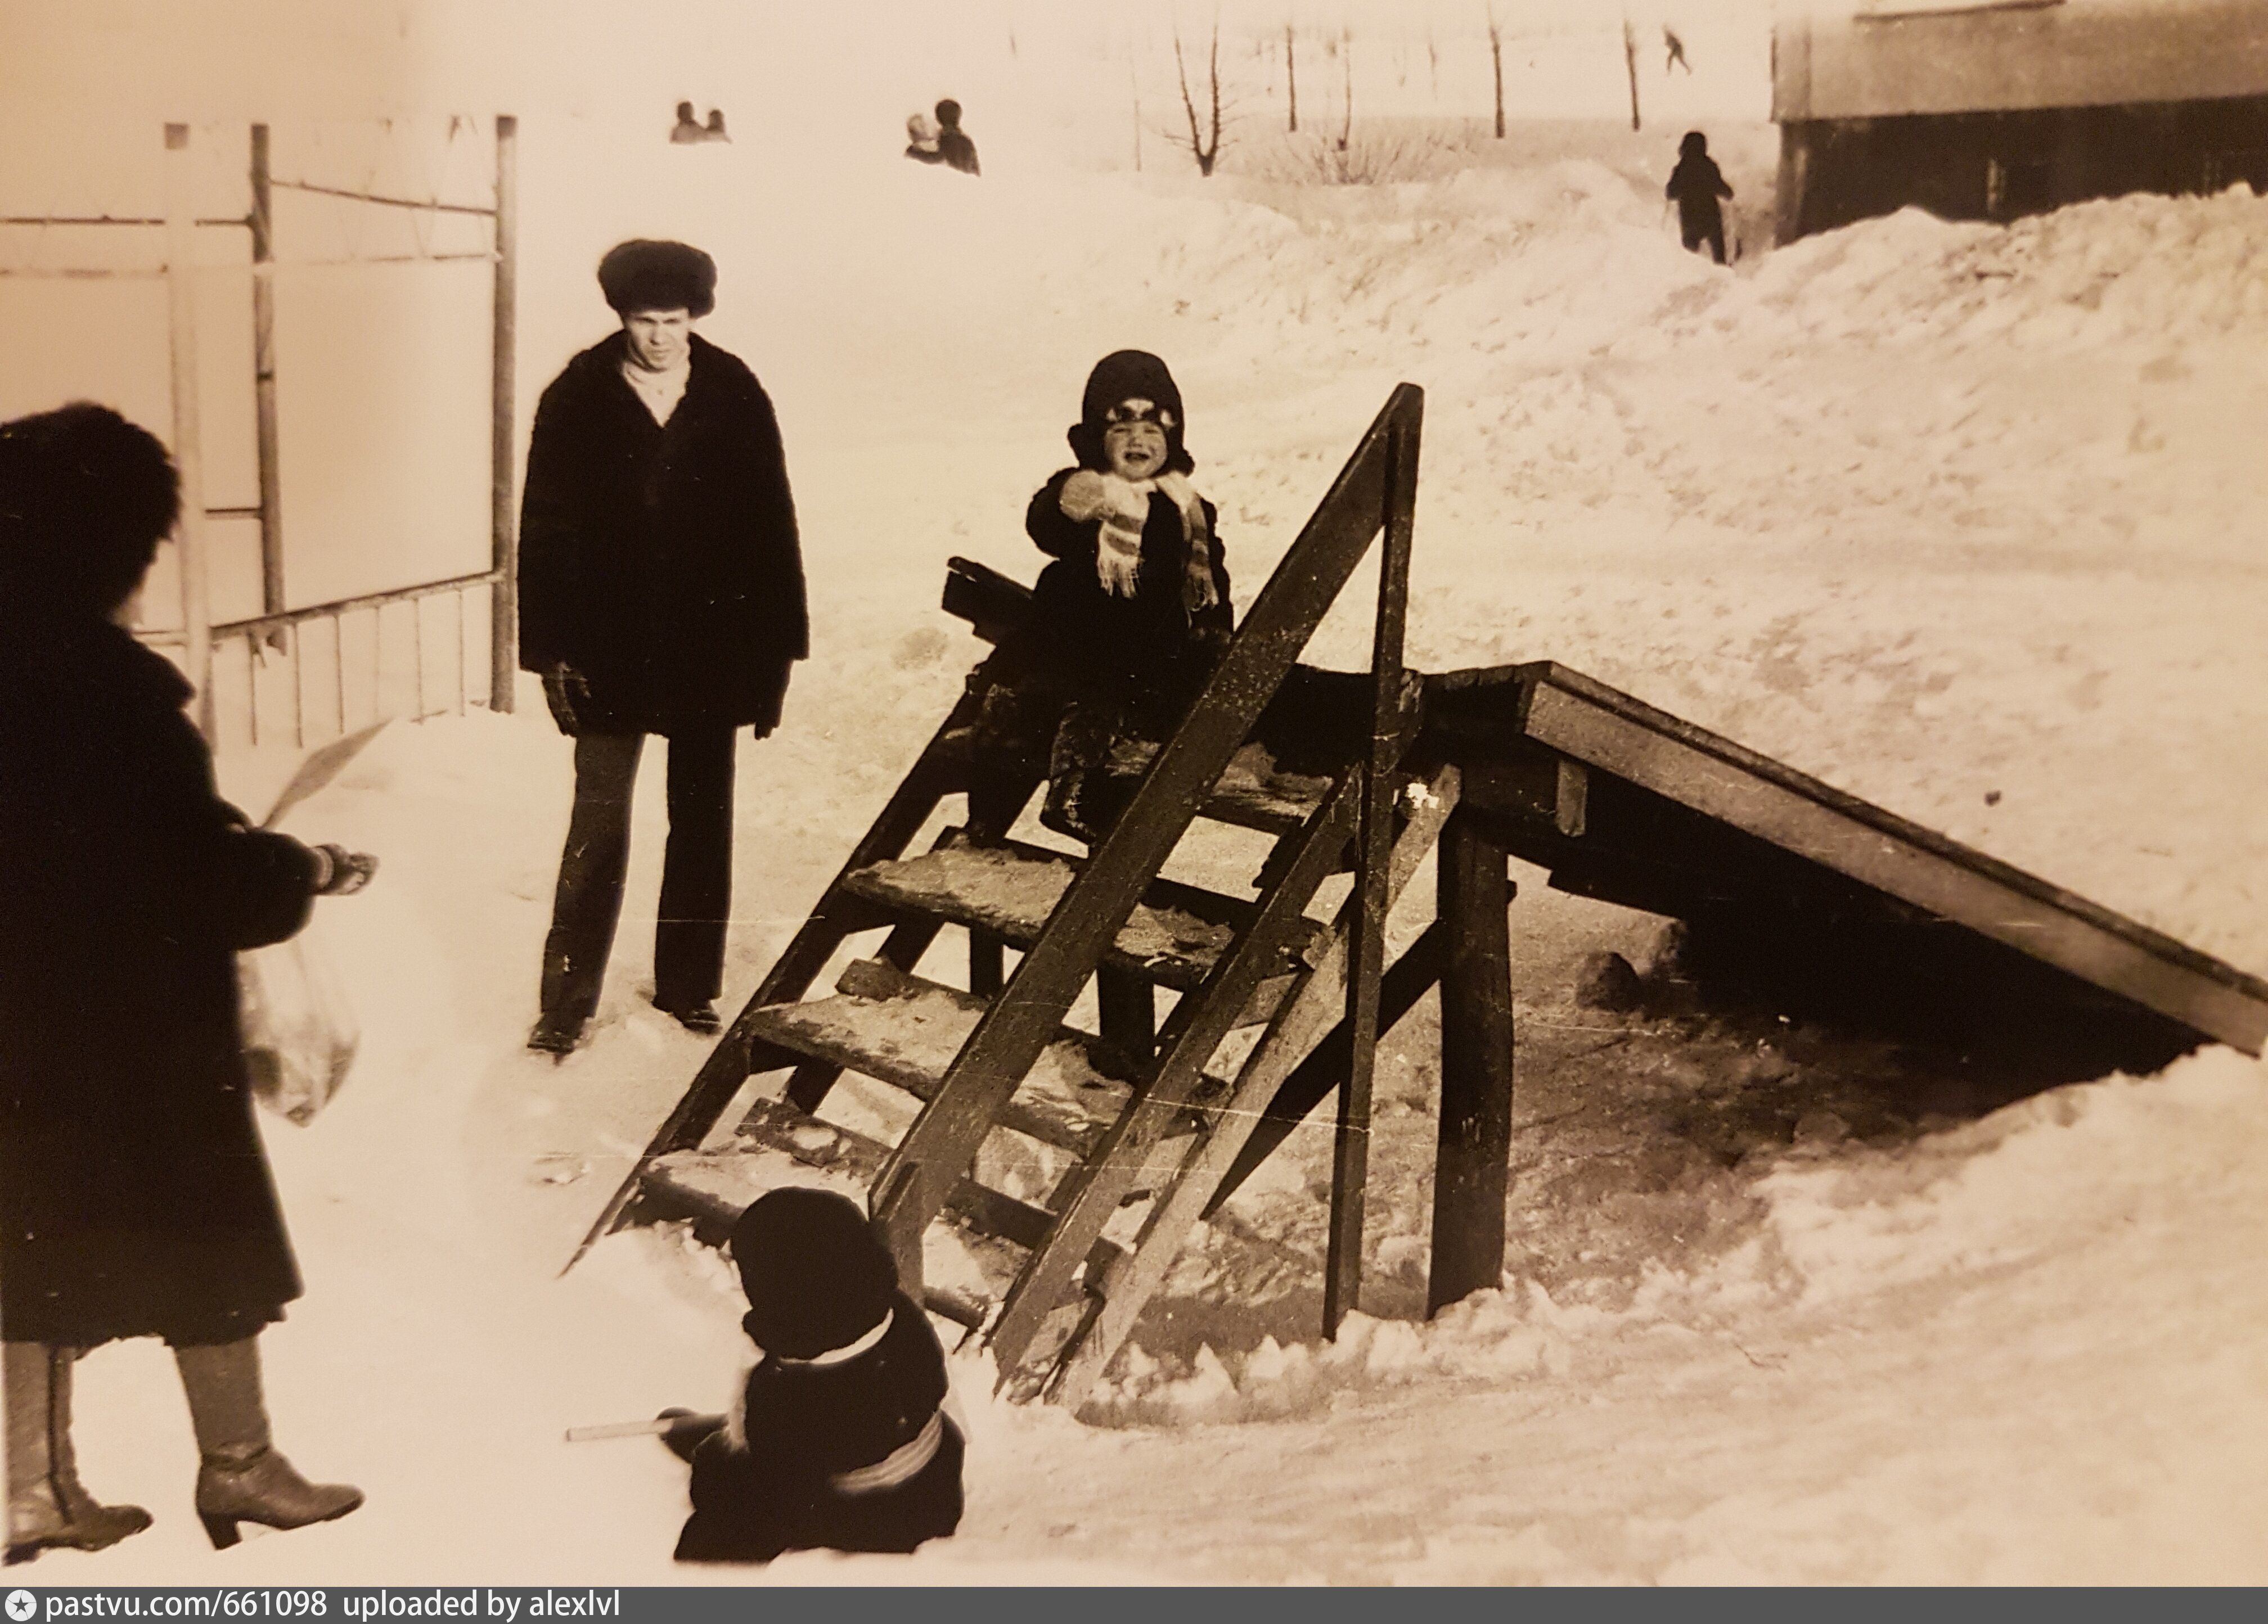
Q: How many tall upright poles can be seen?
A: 3